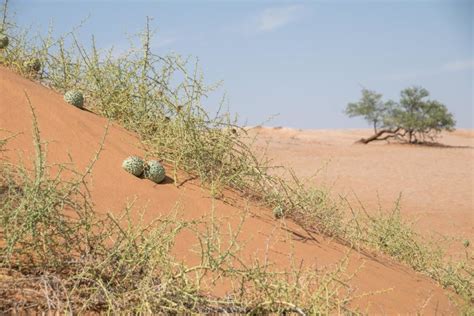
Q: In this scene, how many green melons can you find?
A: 6